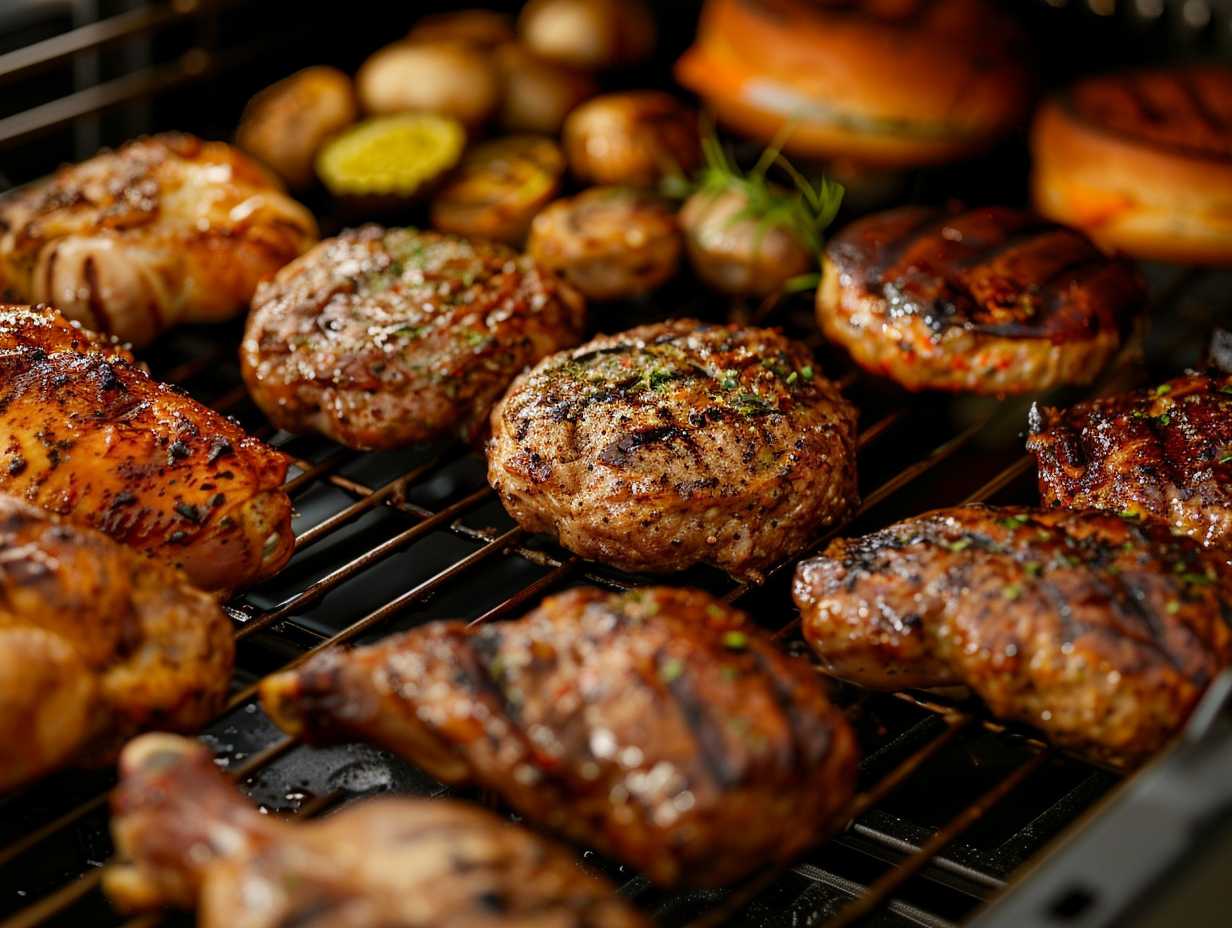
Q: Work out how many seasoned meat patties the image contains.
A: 3